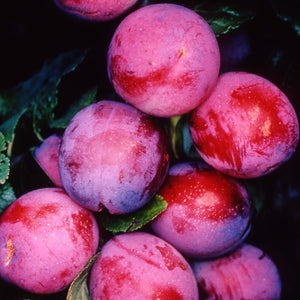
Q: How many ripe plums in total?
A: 9